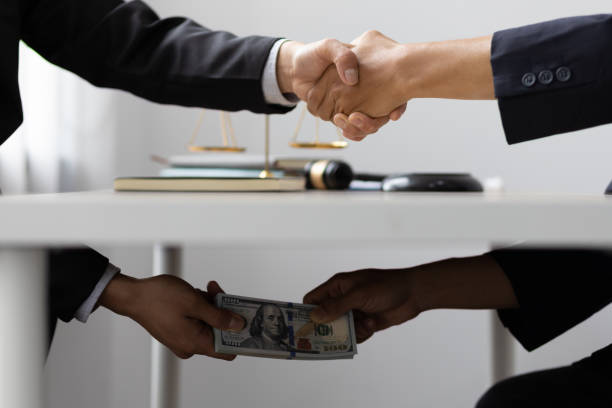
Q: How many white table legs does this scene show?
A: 3